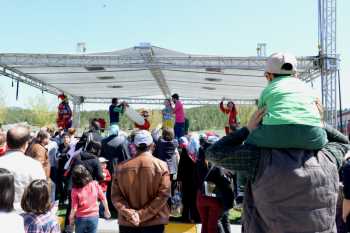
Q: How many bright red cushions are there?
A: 0